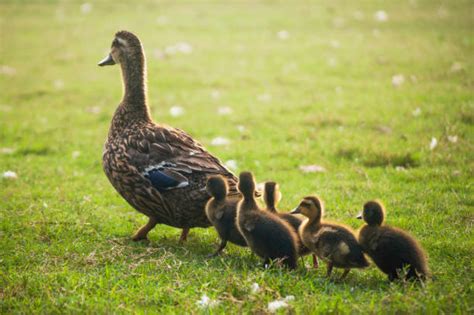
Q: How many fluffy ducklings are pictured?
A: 5